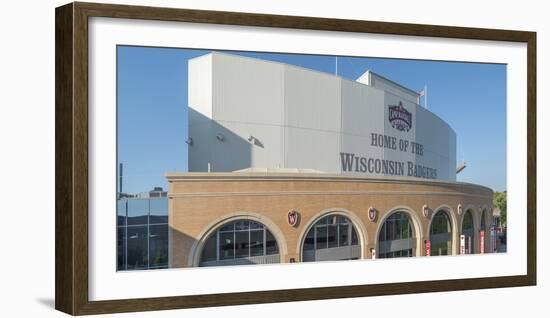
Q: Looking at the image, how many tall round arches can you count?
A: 6